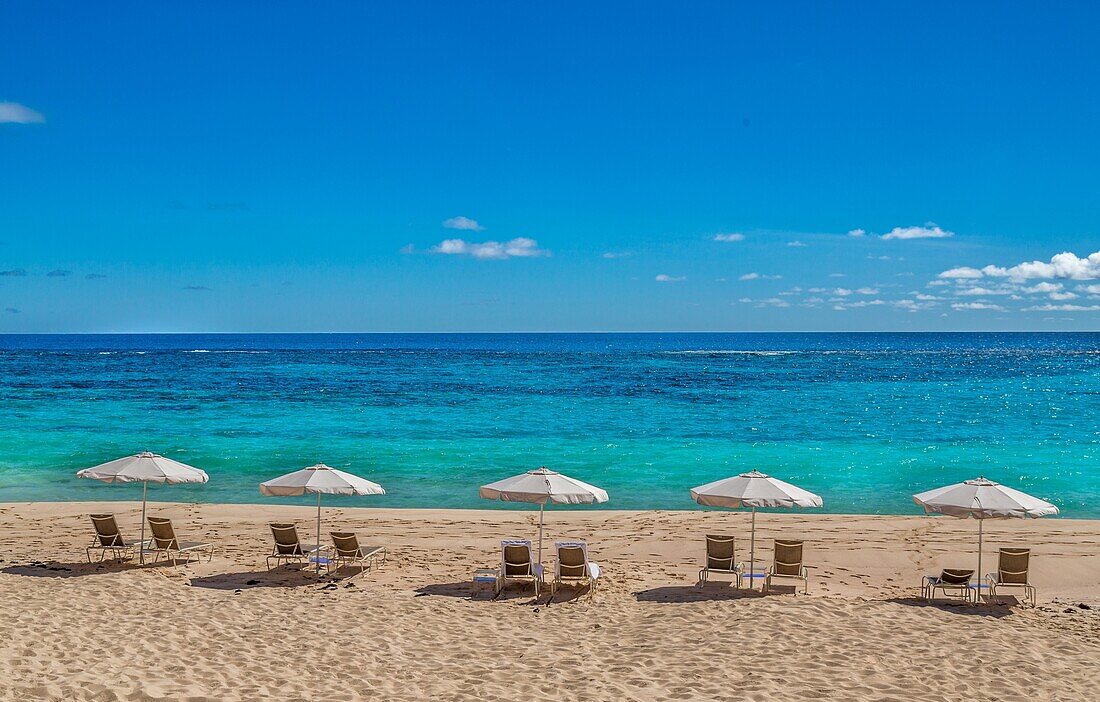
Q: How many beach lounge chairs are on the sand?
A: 10